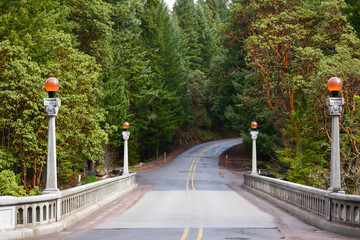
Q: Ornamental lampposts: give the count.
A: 4